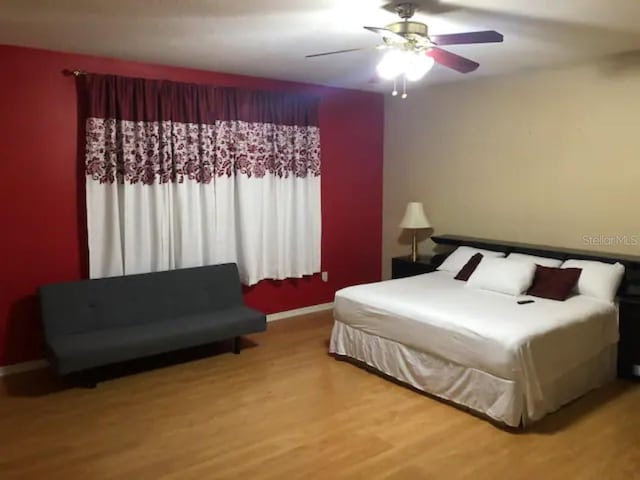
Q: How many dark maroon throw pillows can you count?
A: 2